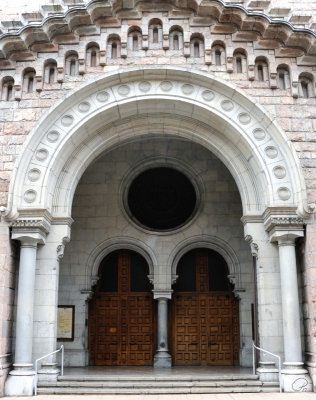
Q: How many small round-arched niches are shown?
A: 15